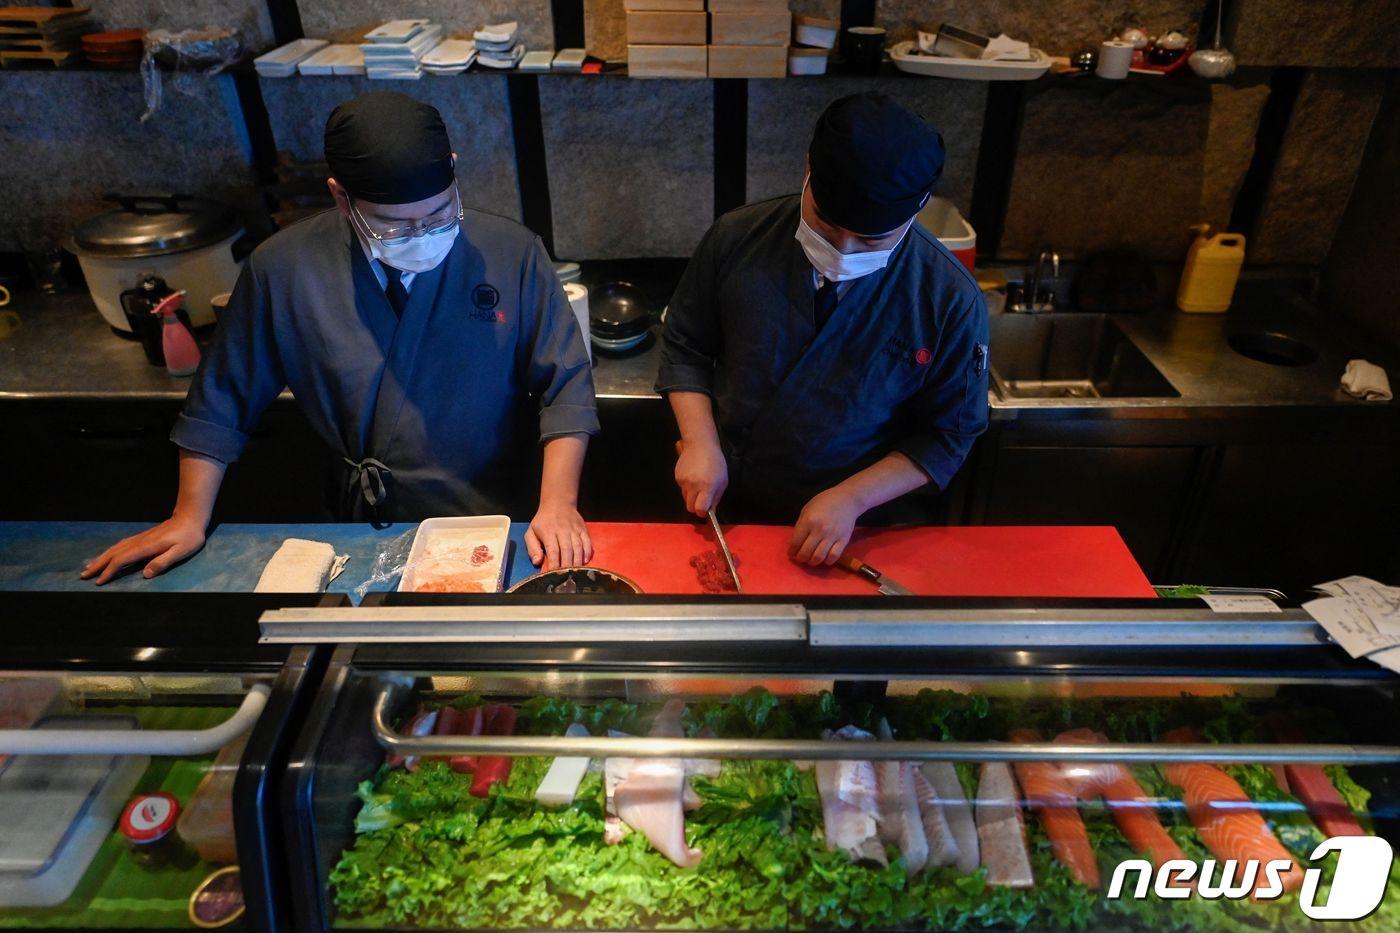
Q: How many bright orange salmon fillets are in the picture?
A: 3